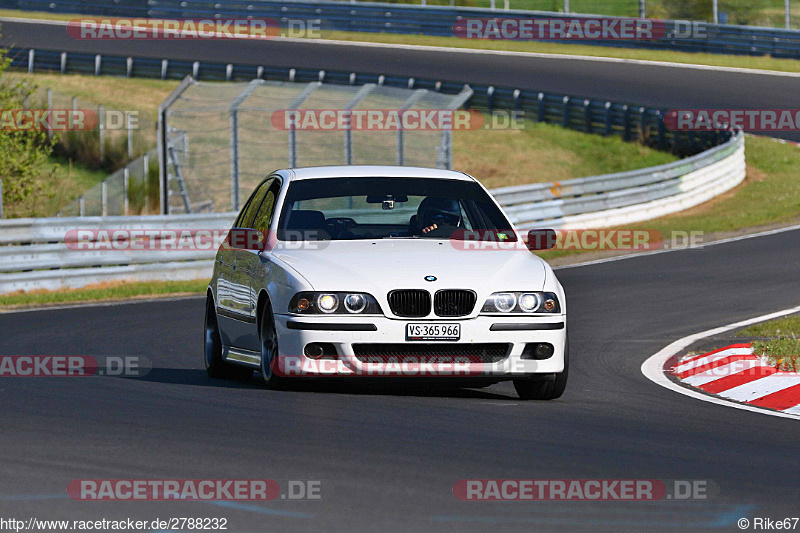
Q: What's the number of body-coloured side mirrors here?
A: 0